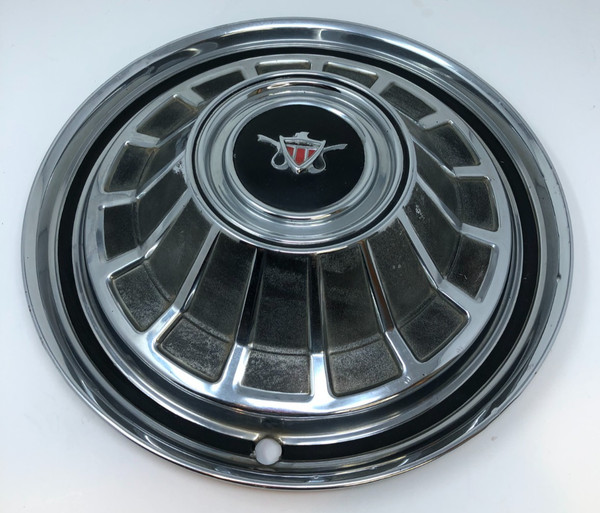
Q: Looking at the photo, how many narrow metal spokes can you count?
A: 15